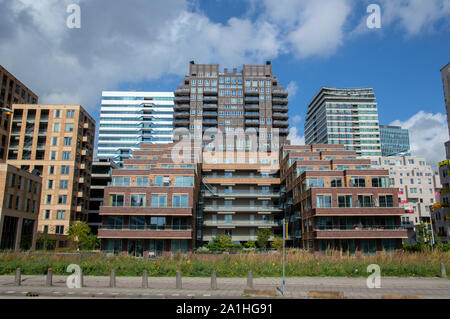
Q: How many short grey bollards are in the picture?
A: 9